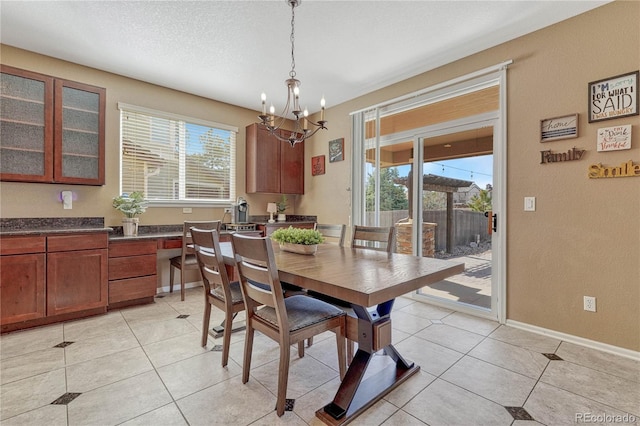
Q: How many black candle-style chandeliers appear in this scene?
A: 1